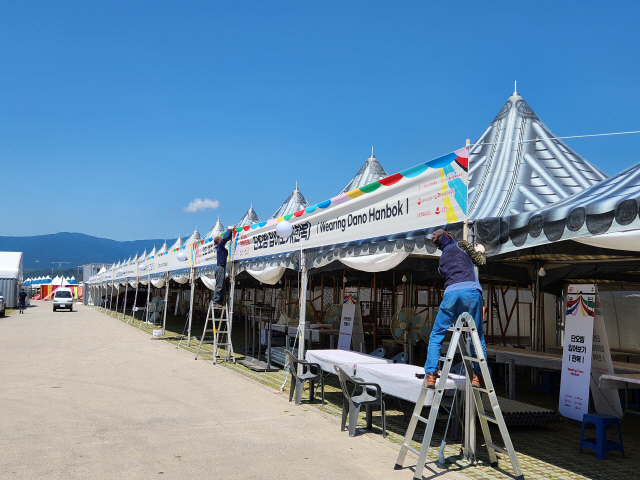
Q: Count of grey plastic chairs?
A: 2